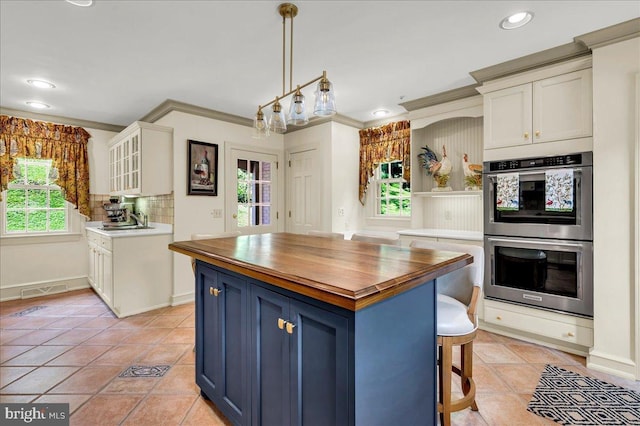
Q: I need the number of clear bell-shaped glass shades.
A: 4